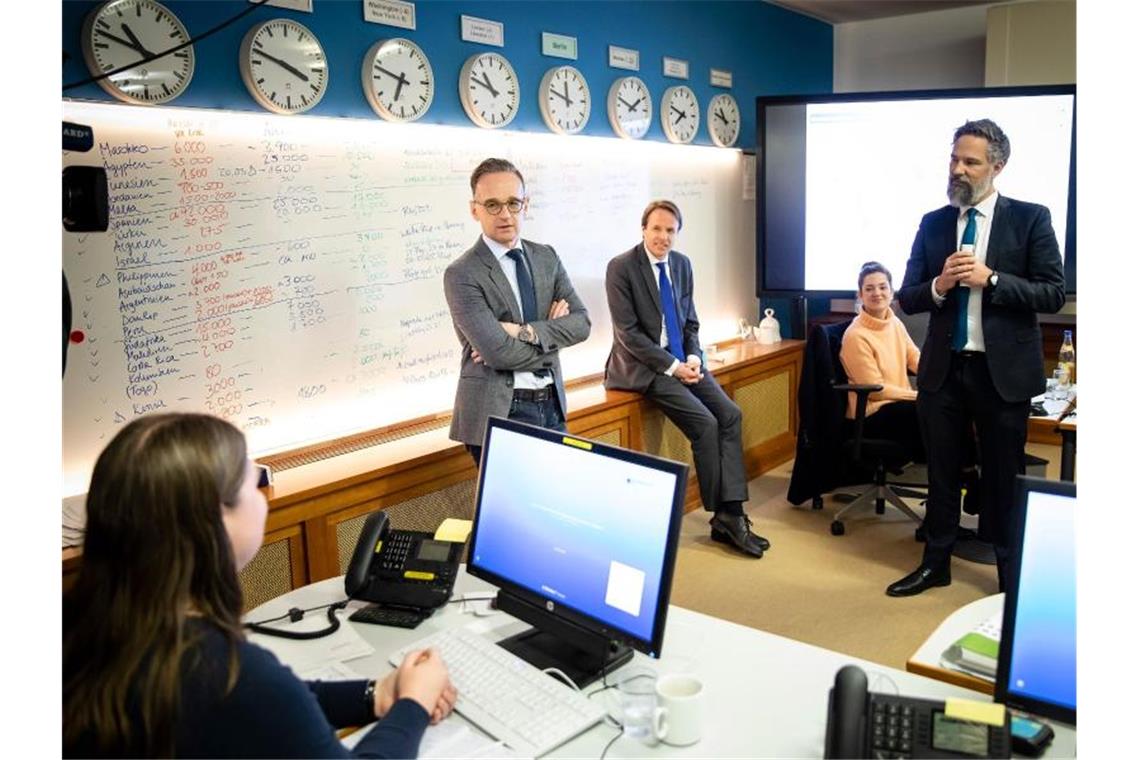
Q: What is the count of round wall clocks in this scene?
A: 8